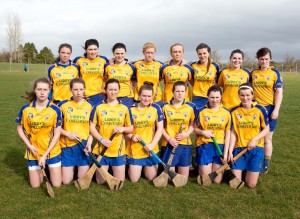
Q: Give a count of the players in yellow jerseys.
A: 15